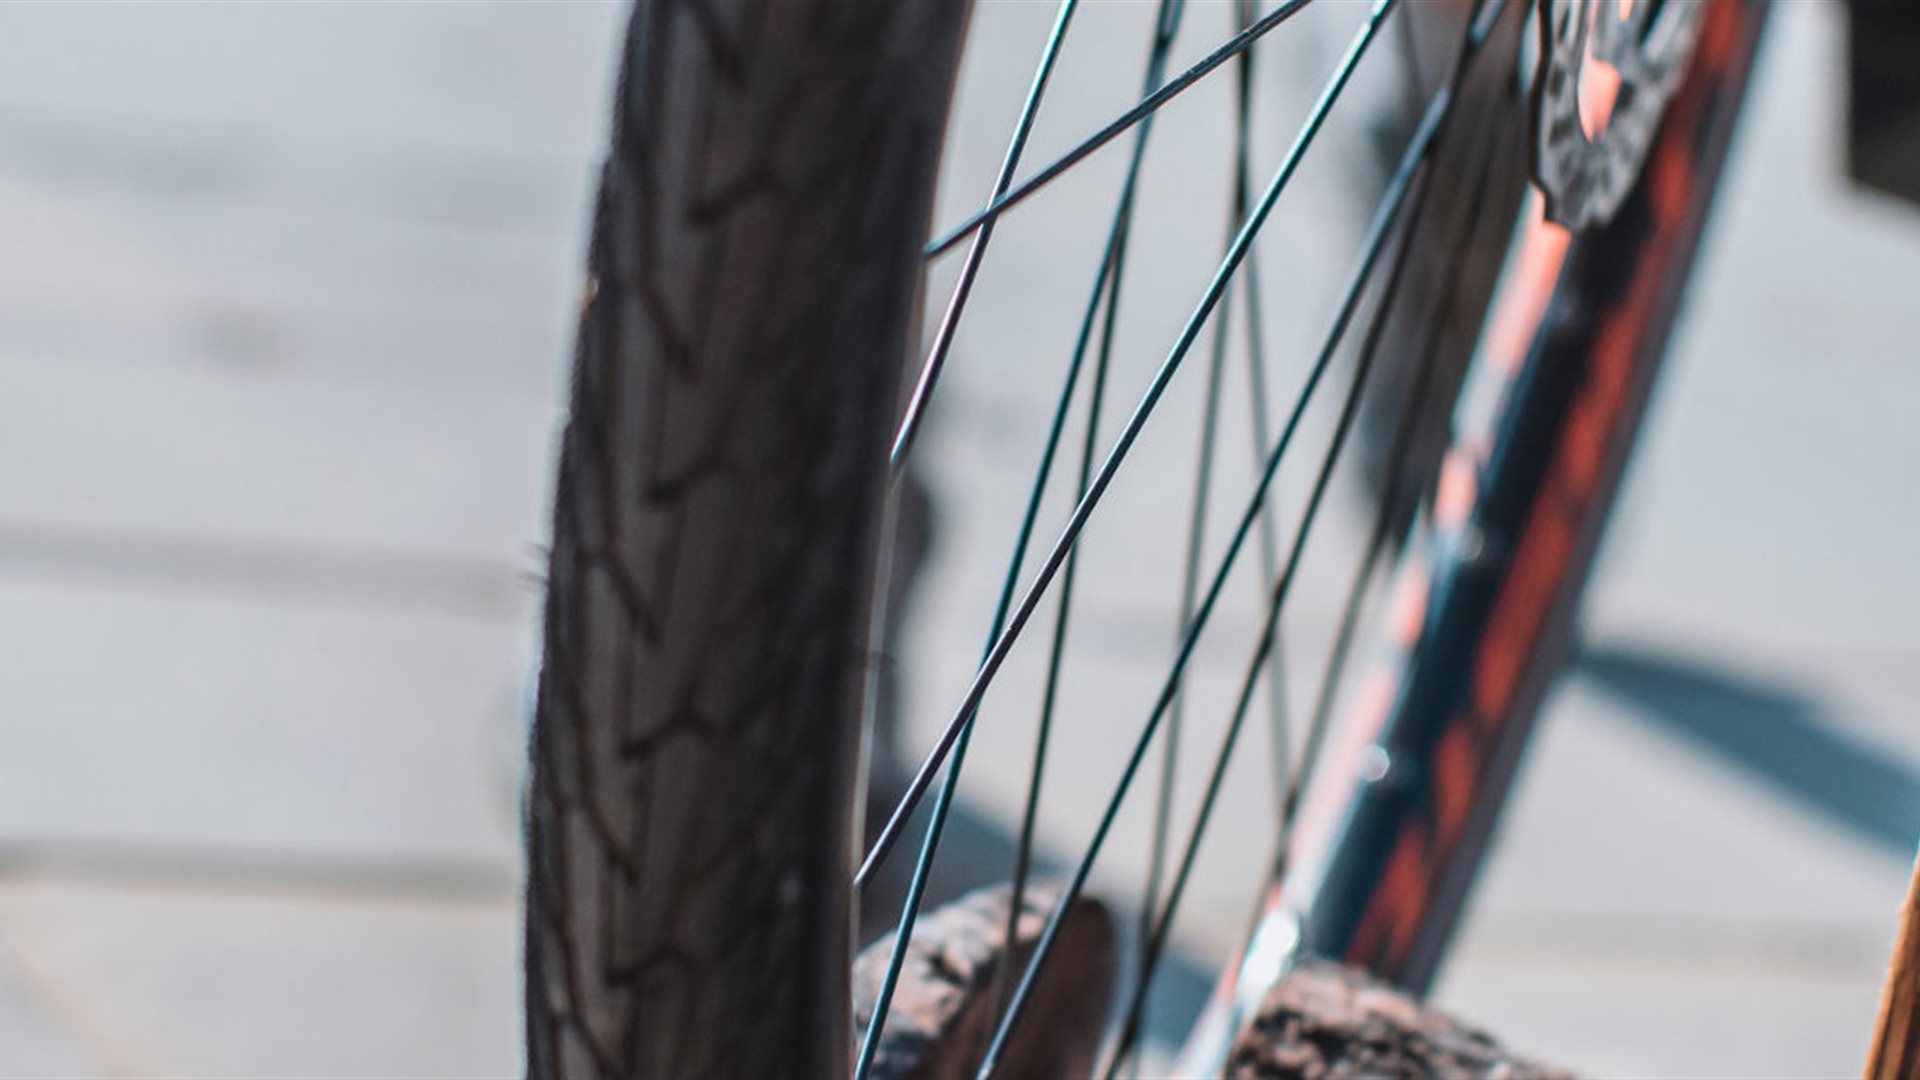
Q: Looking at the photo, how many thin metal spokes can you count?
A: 10